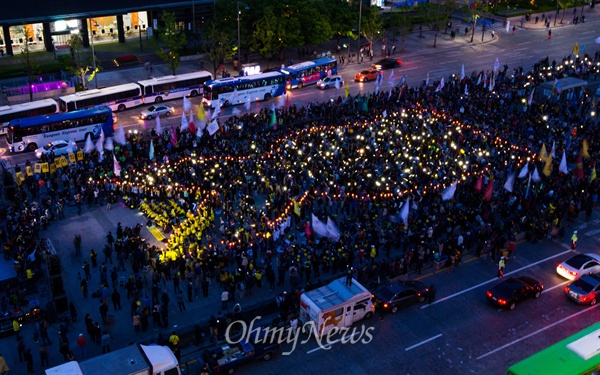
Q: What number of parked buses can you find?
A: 3